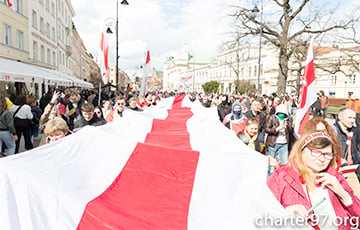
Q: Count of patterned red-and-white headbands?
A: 1